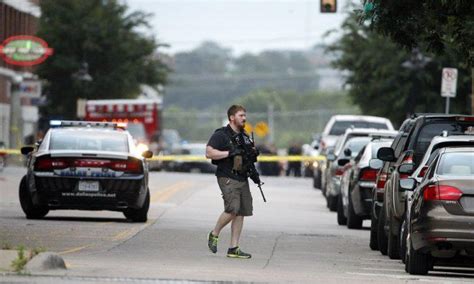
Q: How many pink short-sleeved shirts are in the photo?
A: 0